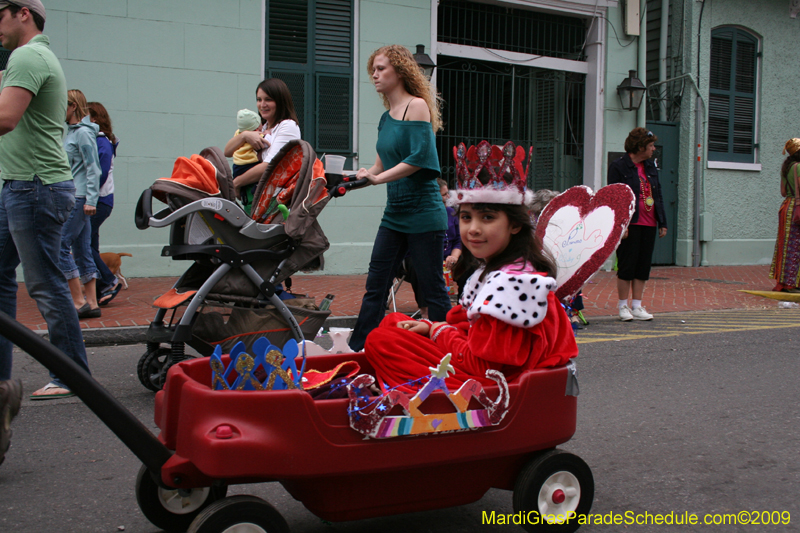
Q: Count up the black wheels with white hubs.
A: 3